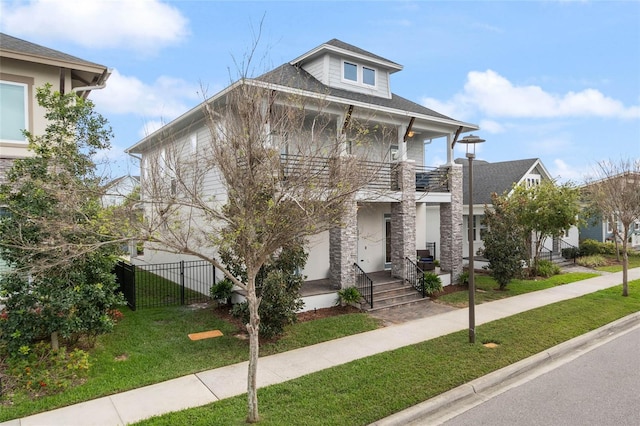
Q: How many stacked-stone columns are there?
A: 3